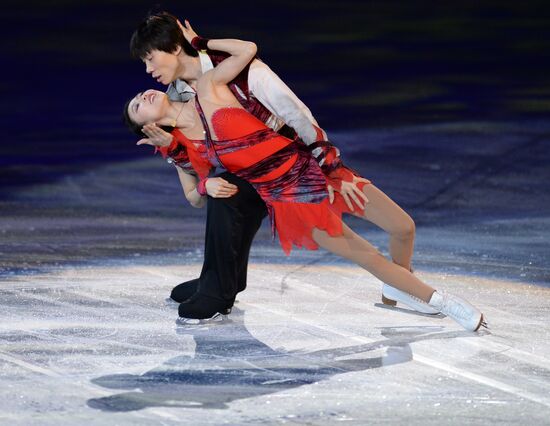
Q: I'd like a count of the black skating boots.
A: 2